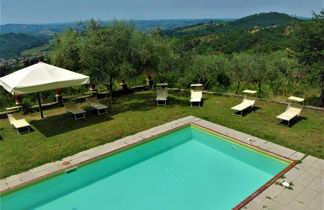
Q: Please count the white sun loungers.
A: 7